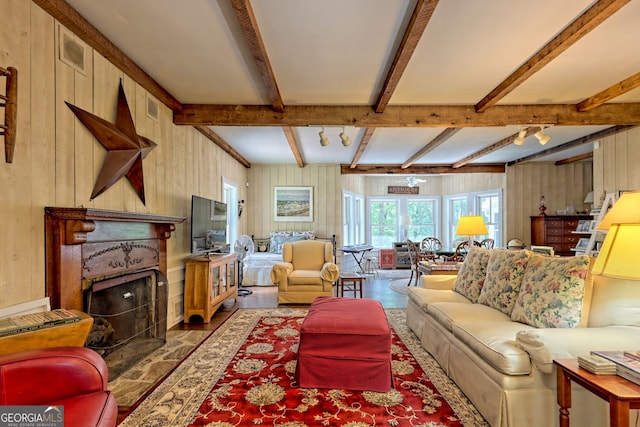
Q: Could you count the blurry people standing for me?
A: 0